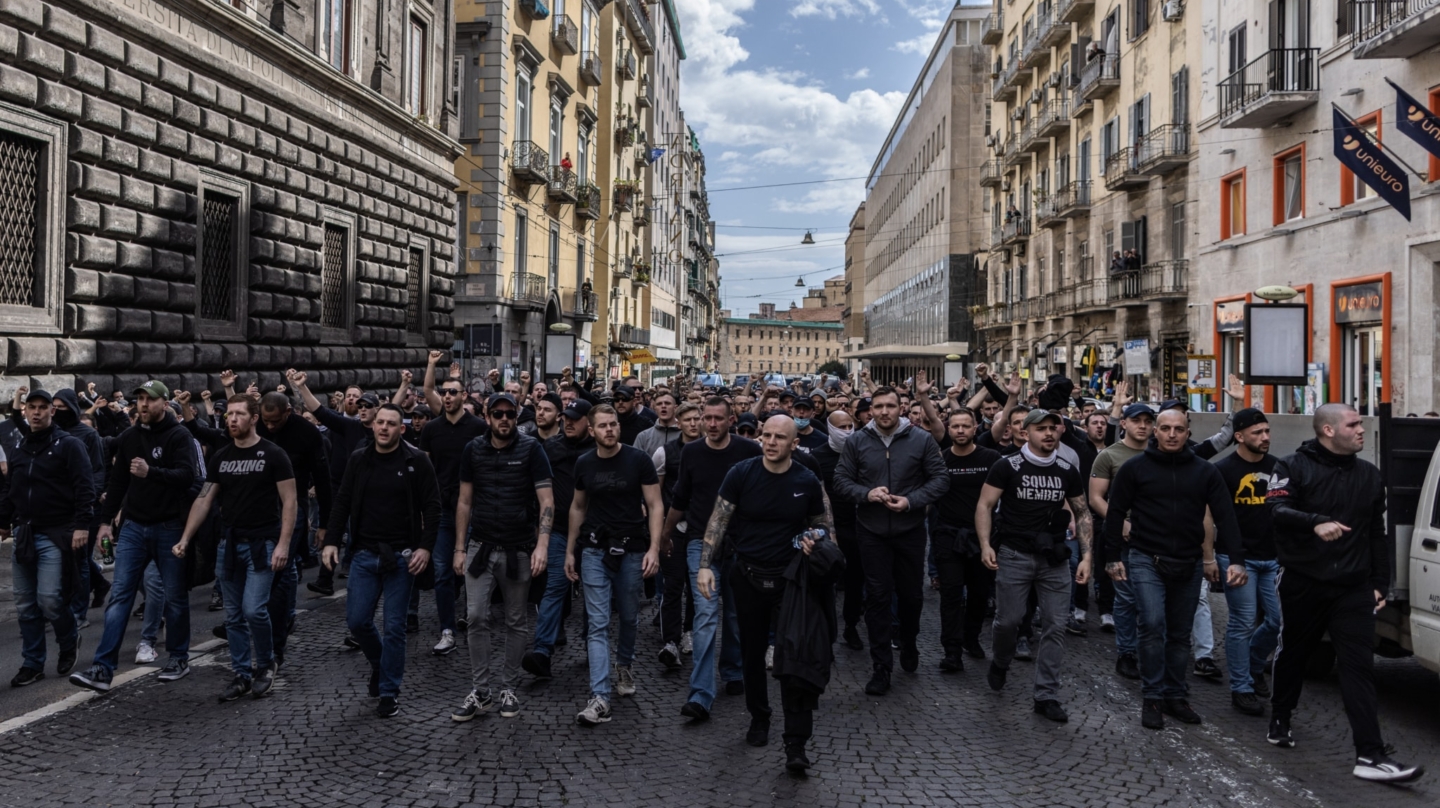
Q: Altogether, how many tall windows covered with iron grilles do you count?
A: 4